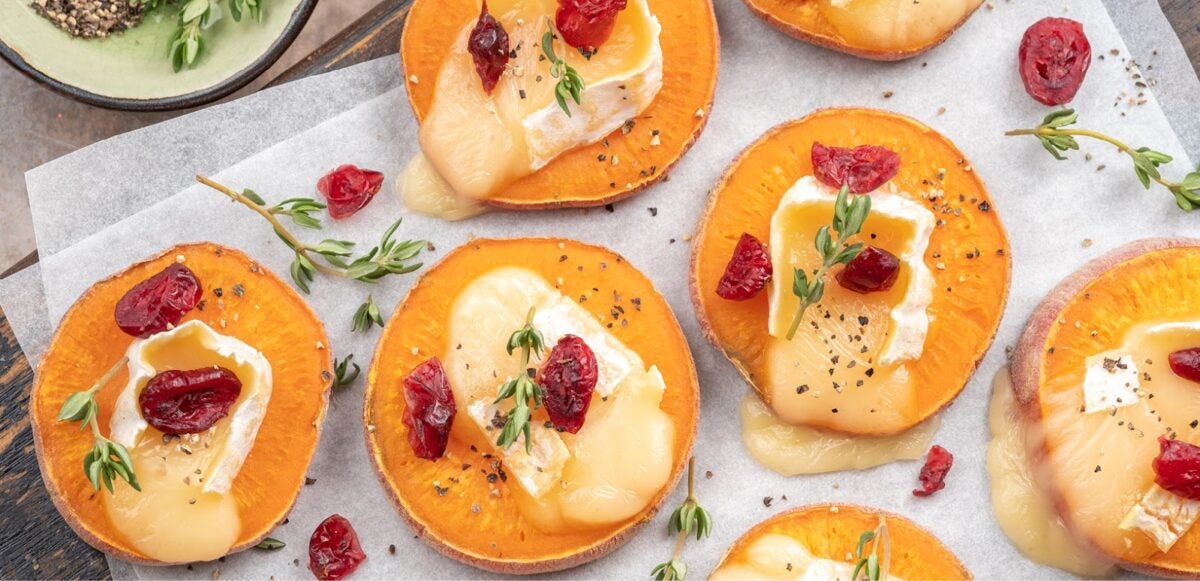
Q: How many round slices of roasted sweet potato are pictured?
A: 7